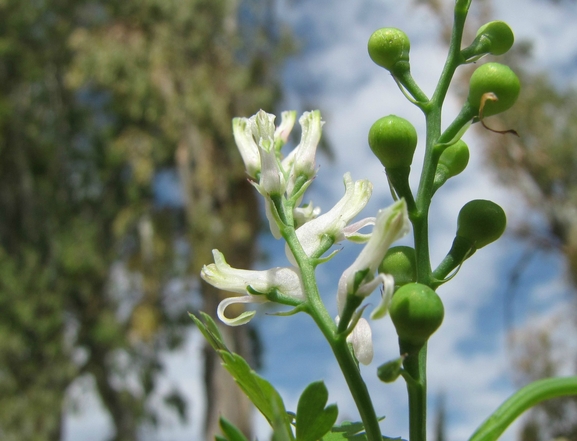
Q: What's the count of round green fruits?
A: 8